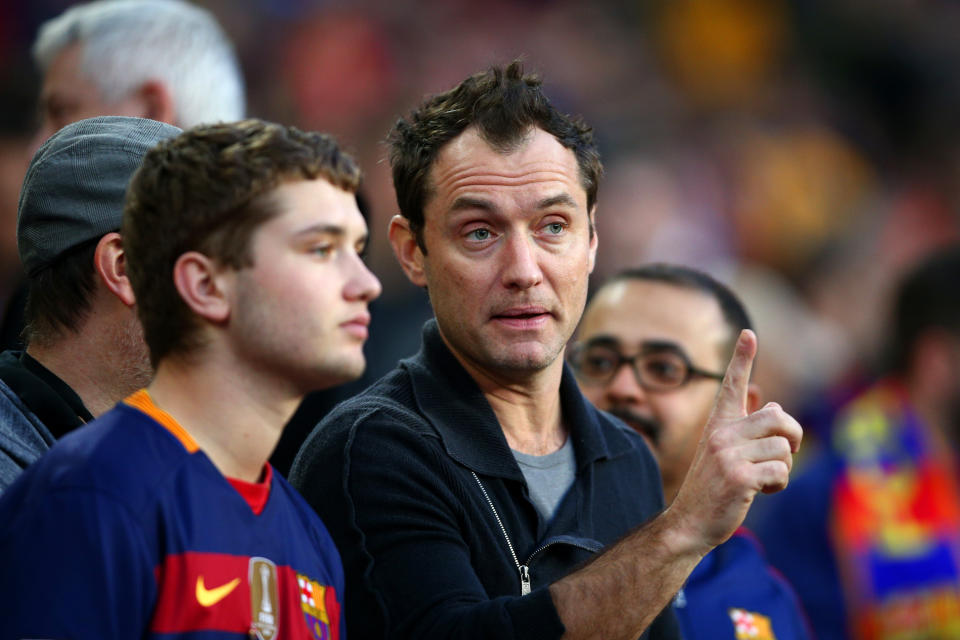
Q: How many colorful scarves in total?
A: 1